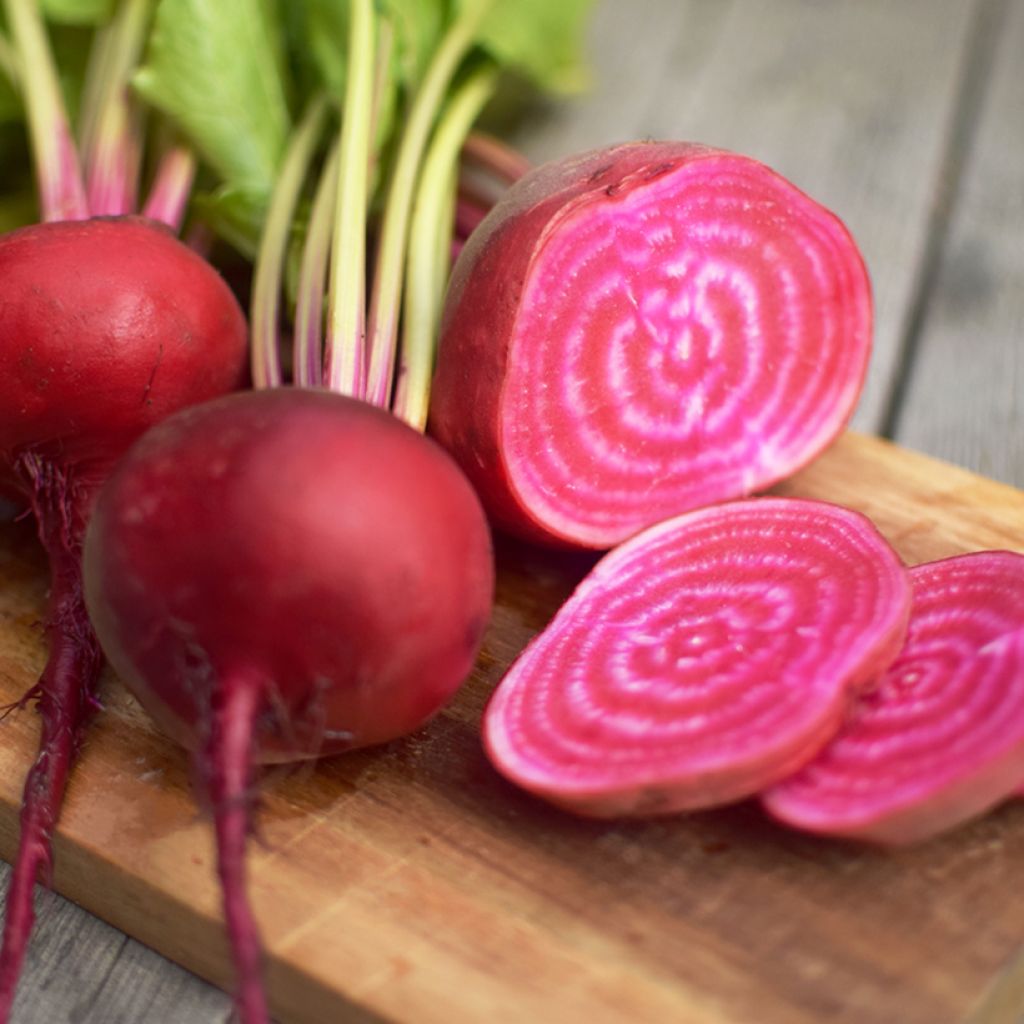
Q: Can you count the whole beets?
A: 2